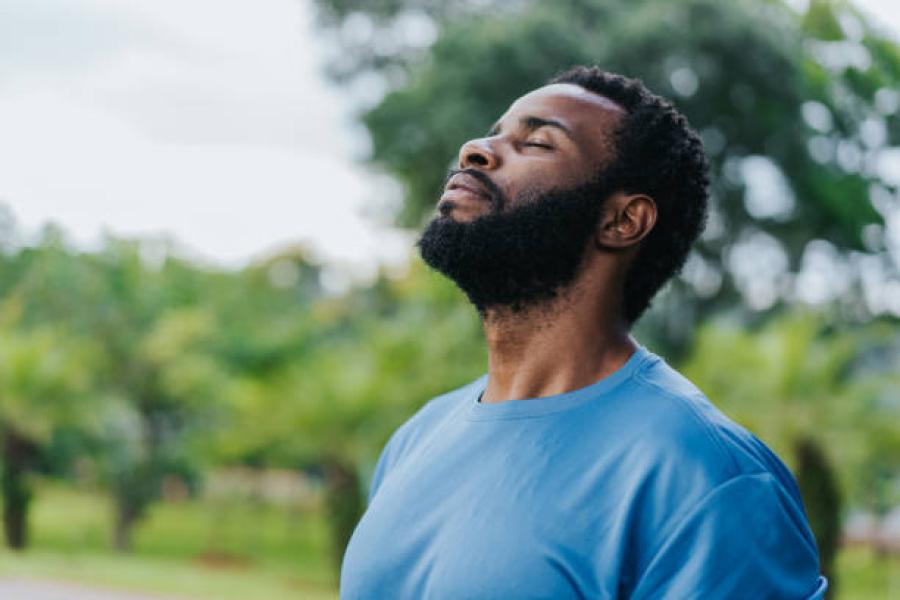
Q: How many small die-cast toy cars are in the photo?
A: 0